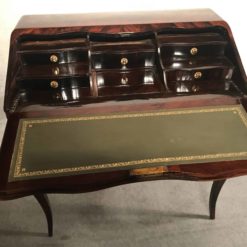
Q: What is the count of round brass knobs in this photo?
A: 5